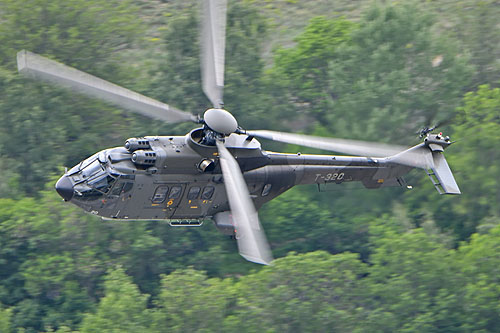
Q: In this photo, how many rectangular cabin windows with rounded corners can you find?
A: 4